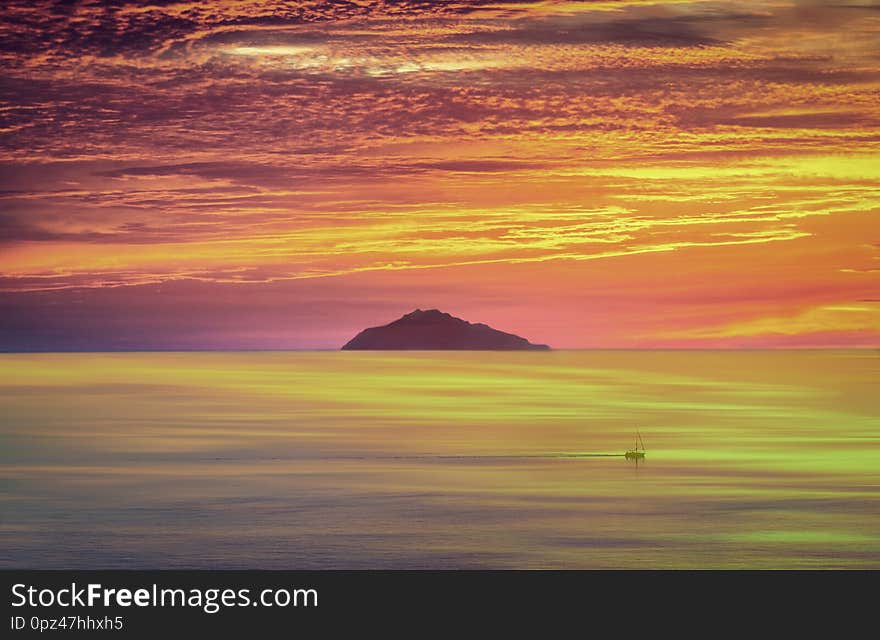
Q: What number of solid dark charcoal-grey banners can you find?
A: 1